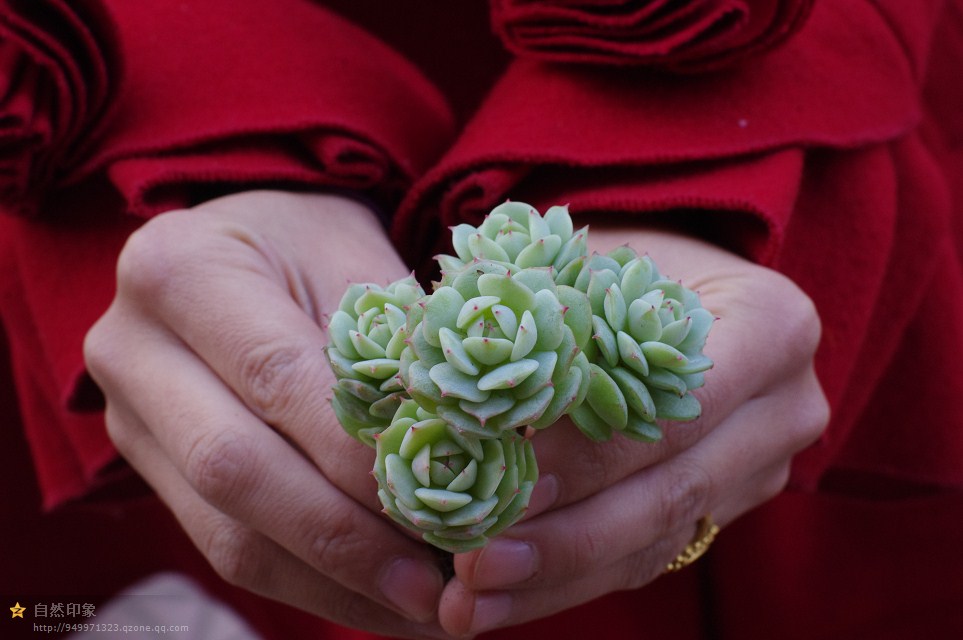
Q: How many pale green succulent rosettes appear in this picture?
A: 5